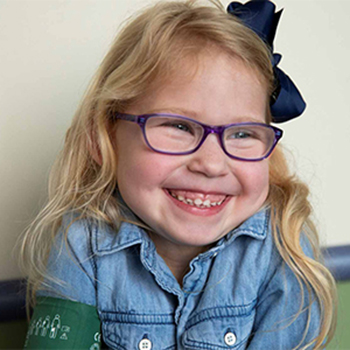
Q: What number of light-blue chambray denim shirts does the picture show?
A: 1